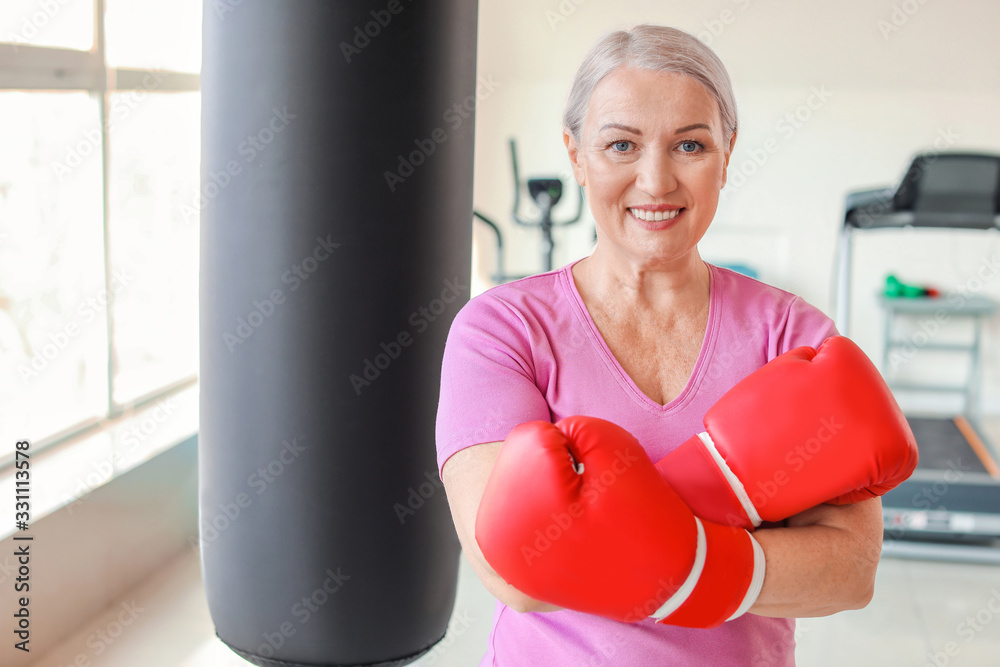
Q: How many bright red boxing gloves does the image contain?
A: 2